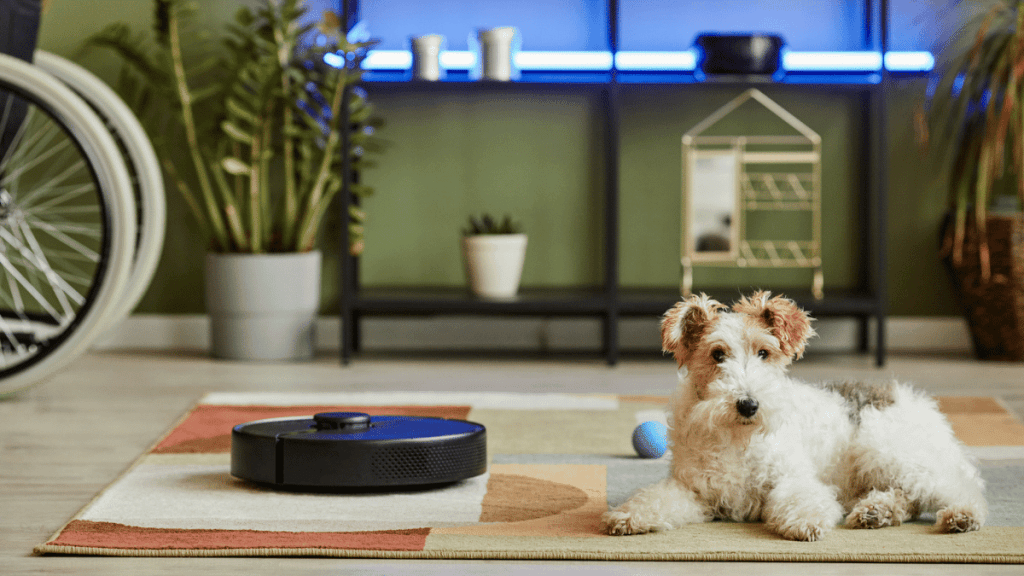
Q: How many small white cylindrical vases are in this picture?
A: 2